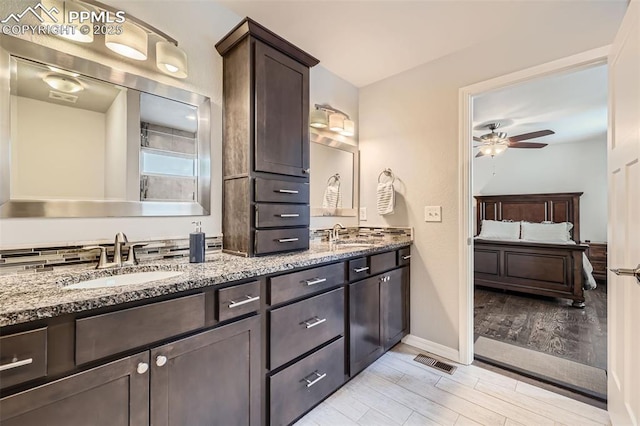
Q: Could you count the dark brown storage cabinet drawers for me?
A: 10